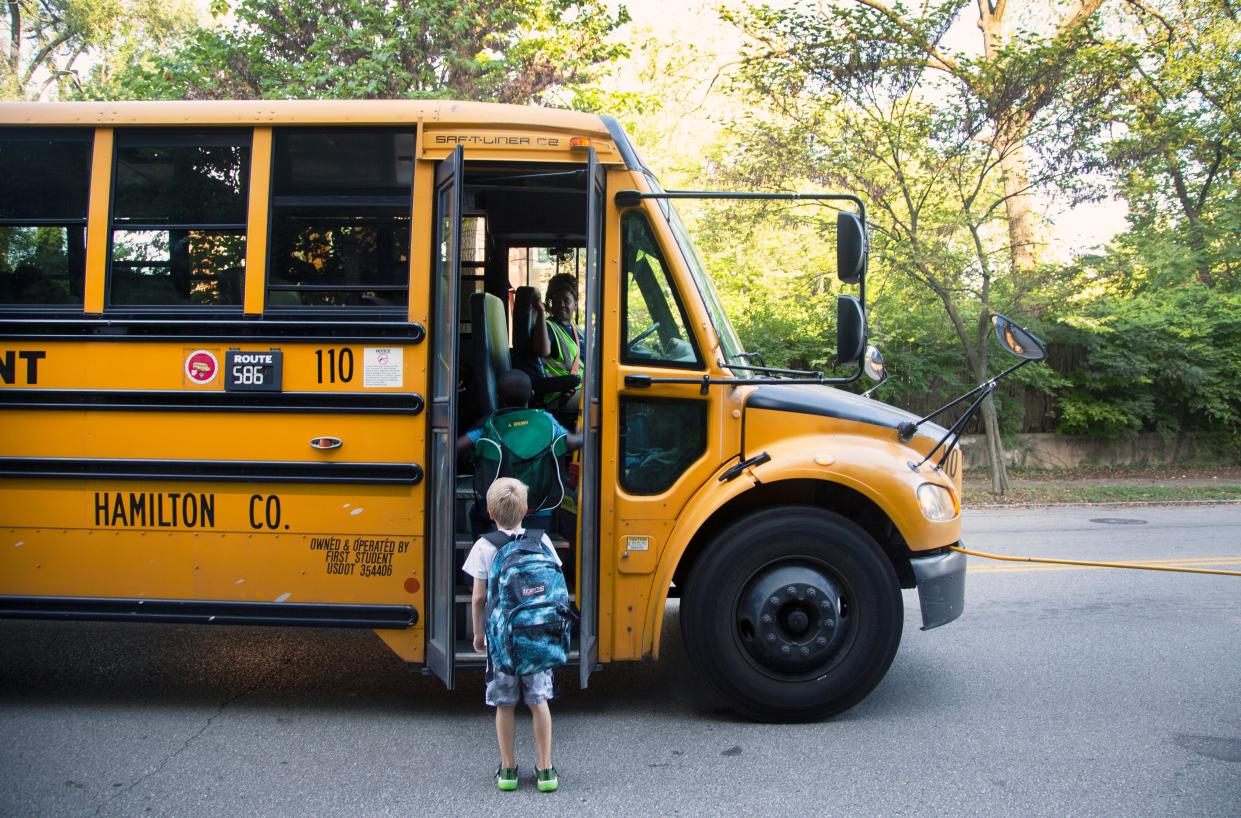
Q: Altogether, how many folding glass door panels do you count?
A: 2